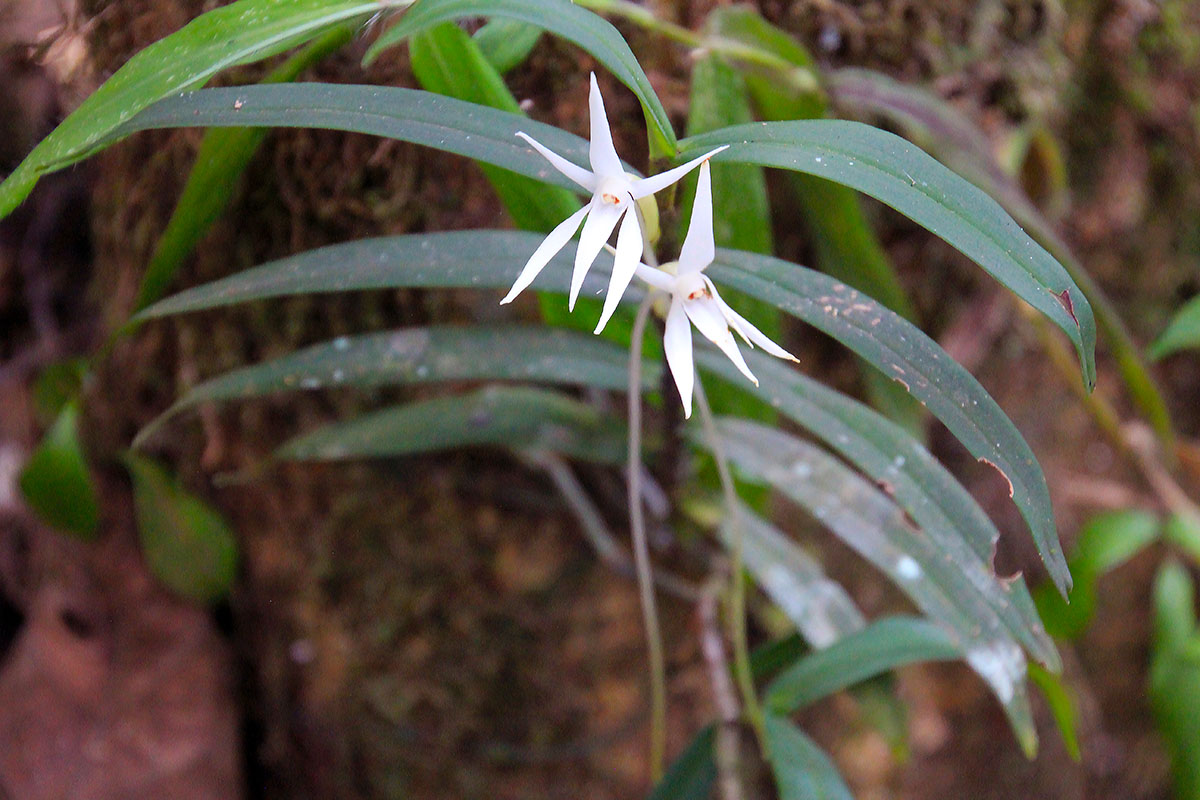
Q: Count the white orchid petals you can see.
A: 12